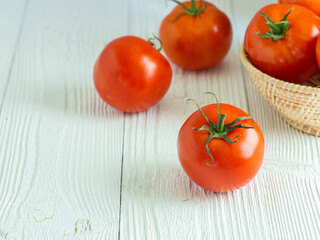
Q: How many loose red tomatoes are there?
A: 3